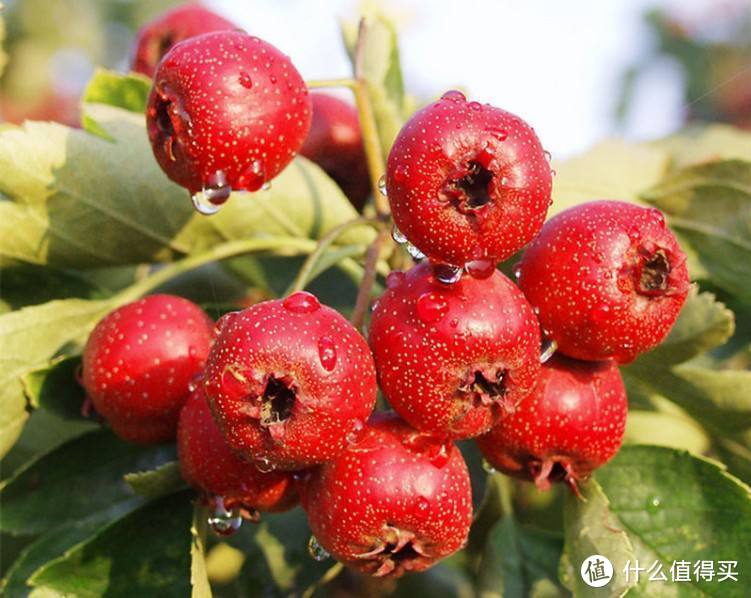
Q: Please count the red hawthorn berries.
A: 11